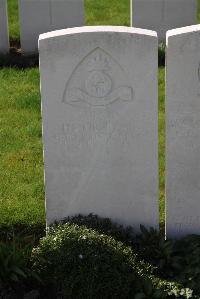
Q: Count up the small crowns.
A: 1